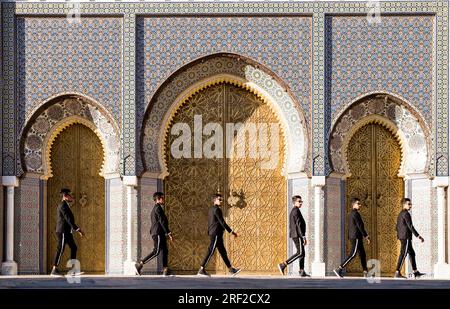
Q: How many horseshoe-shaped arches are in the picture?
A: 3